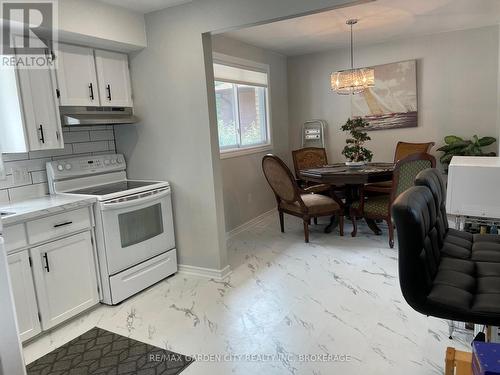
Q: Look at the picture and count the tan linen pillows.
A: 0